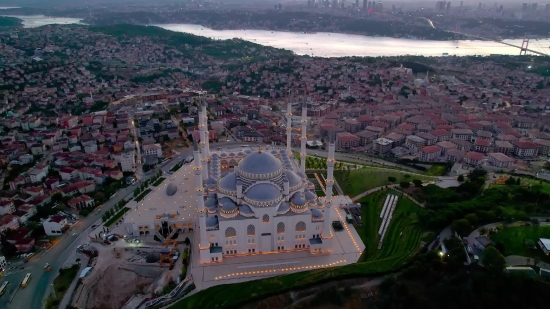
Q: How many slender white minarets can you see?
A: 6